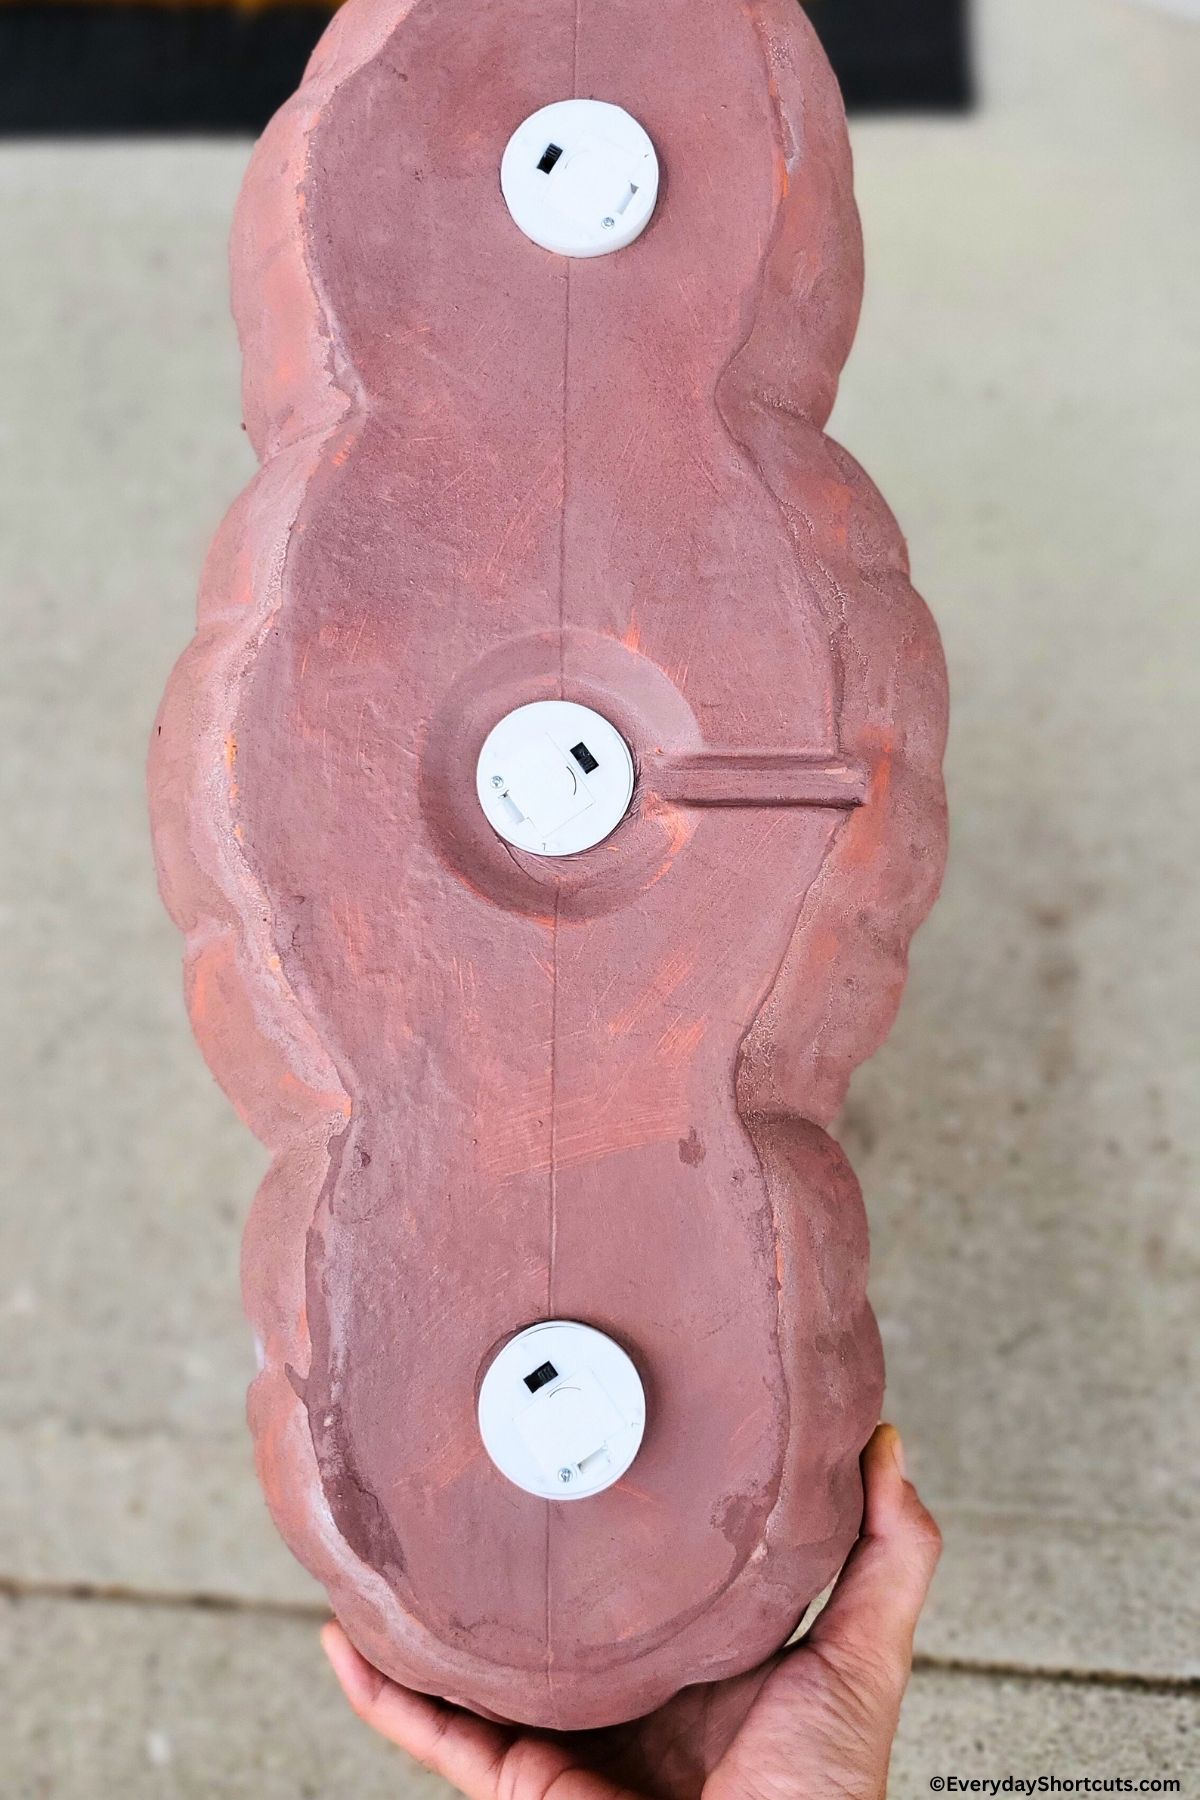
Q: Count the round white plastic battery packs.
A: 3